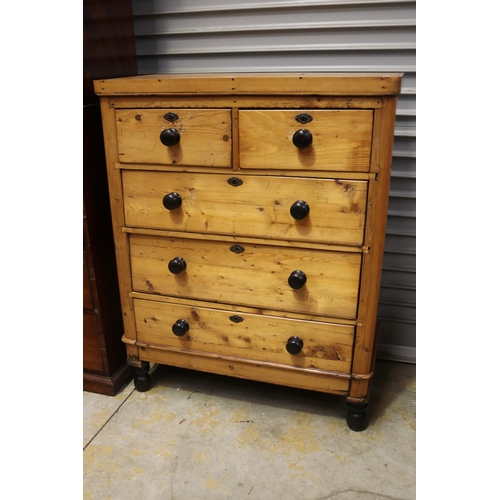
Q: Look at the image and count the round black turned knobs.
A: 8